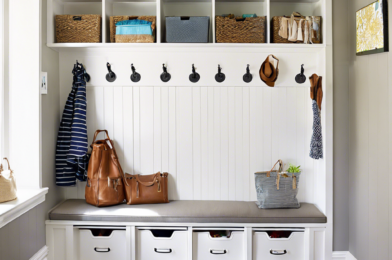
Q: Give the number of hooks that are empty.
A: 7